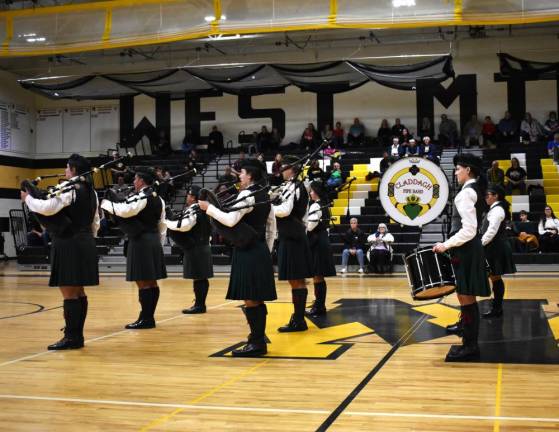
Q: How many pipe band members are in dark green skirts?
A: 8